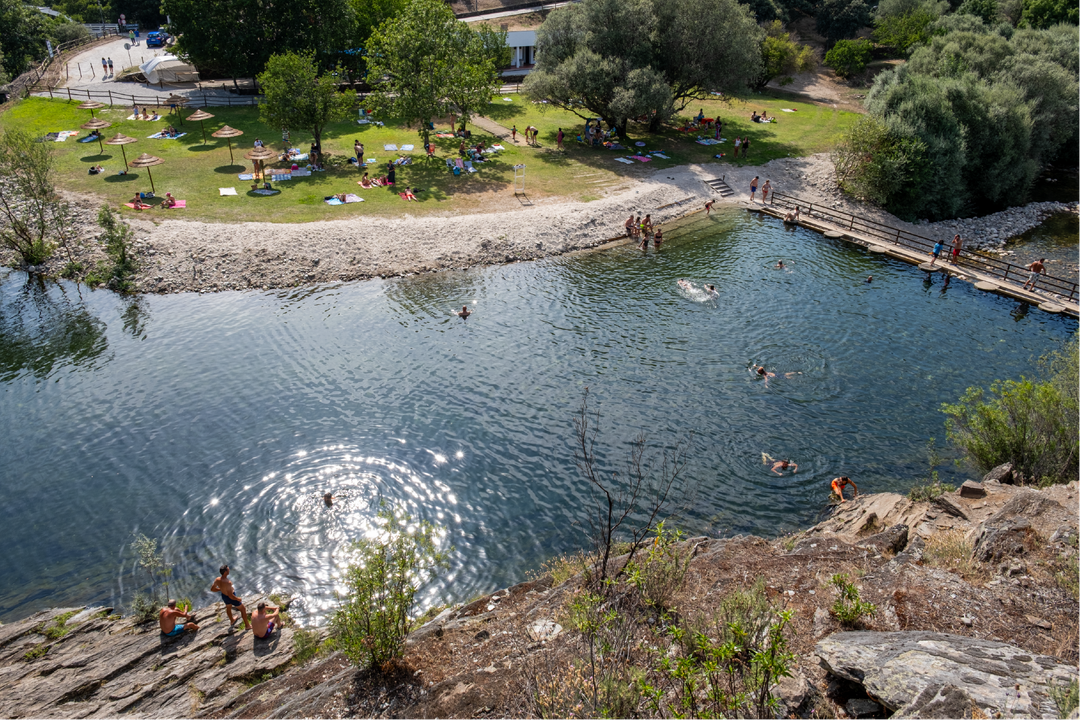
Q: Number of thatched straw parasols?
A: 8